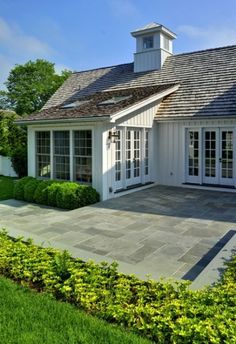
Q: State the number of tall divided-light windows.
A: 3